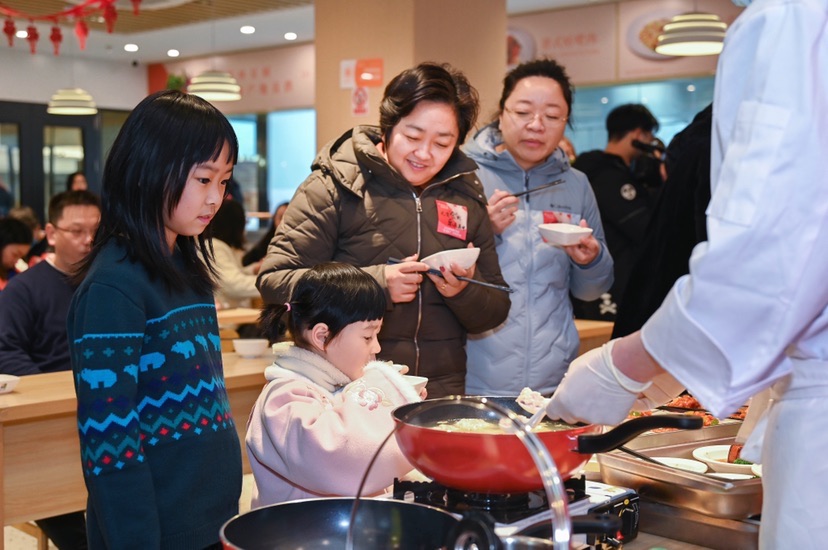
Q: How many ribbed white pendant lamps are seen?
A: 3